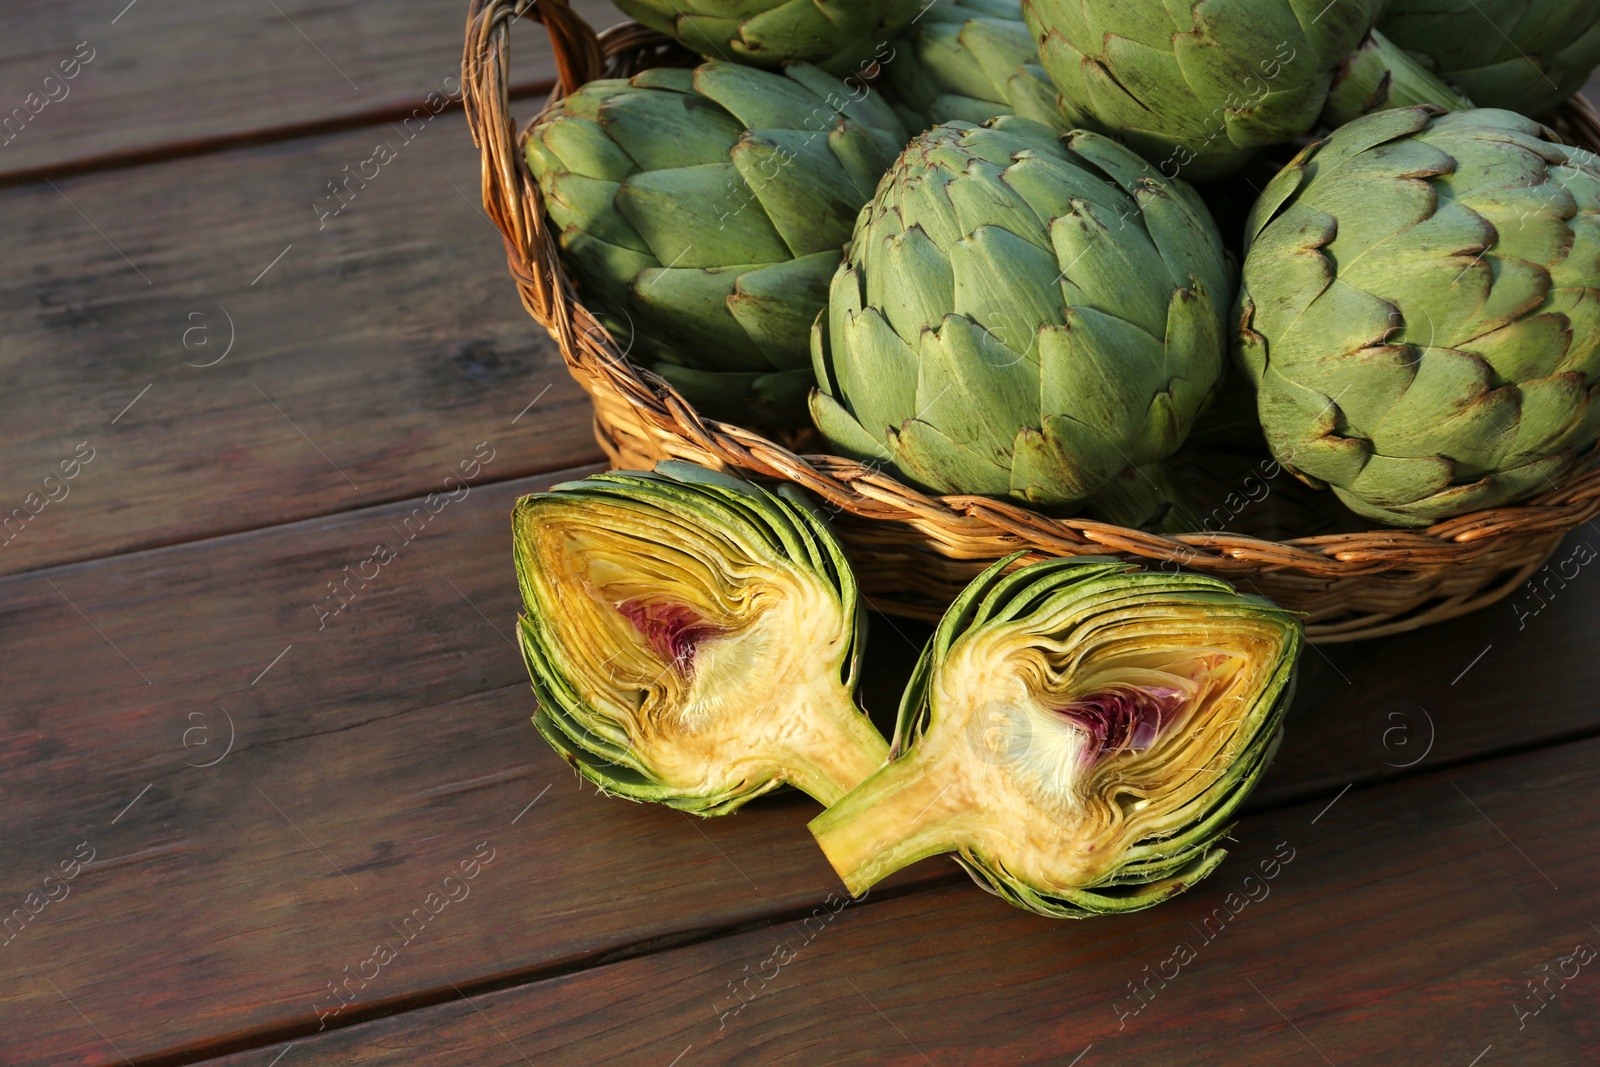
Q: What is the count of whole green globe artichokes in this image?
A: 7